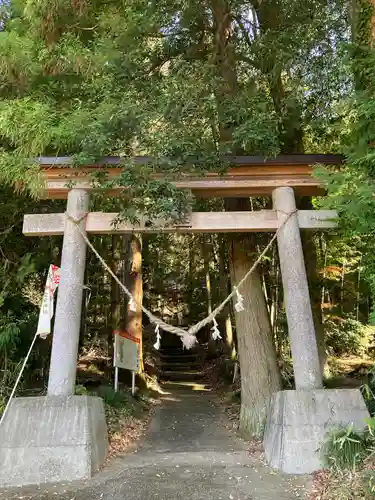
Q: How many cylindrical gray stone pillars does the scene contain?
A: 2